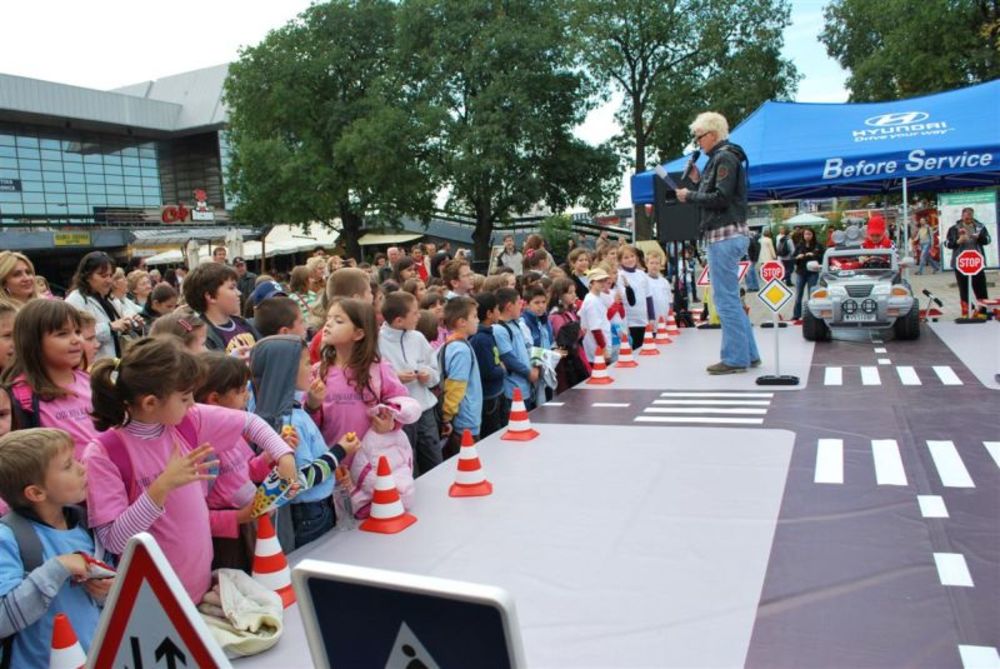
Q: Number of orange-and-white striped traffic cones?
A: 10